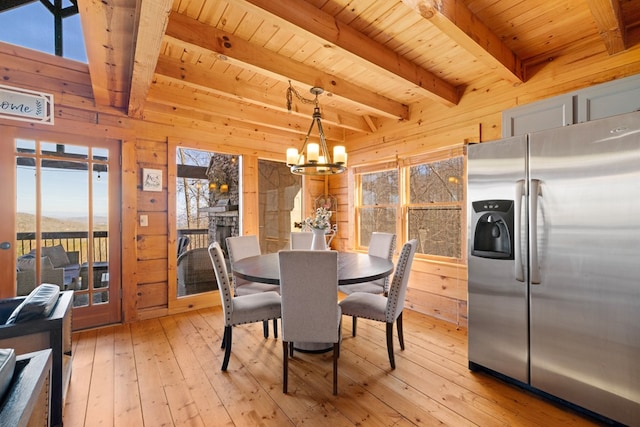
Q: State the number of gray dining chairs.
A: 6